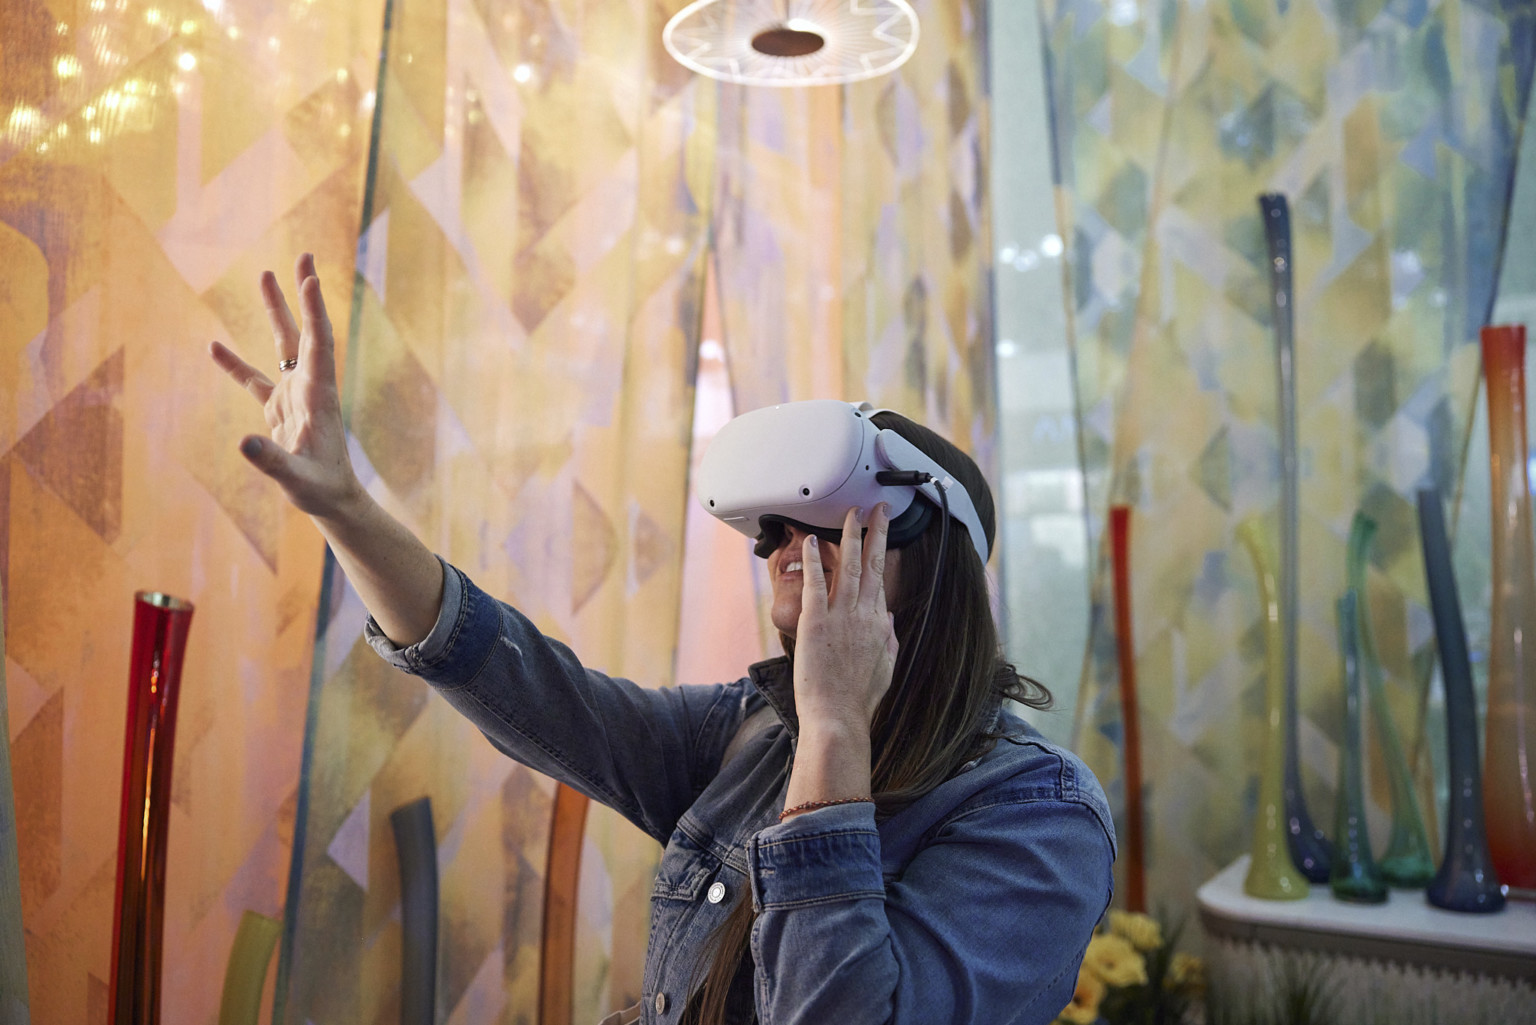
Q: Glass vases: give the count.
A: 11